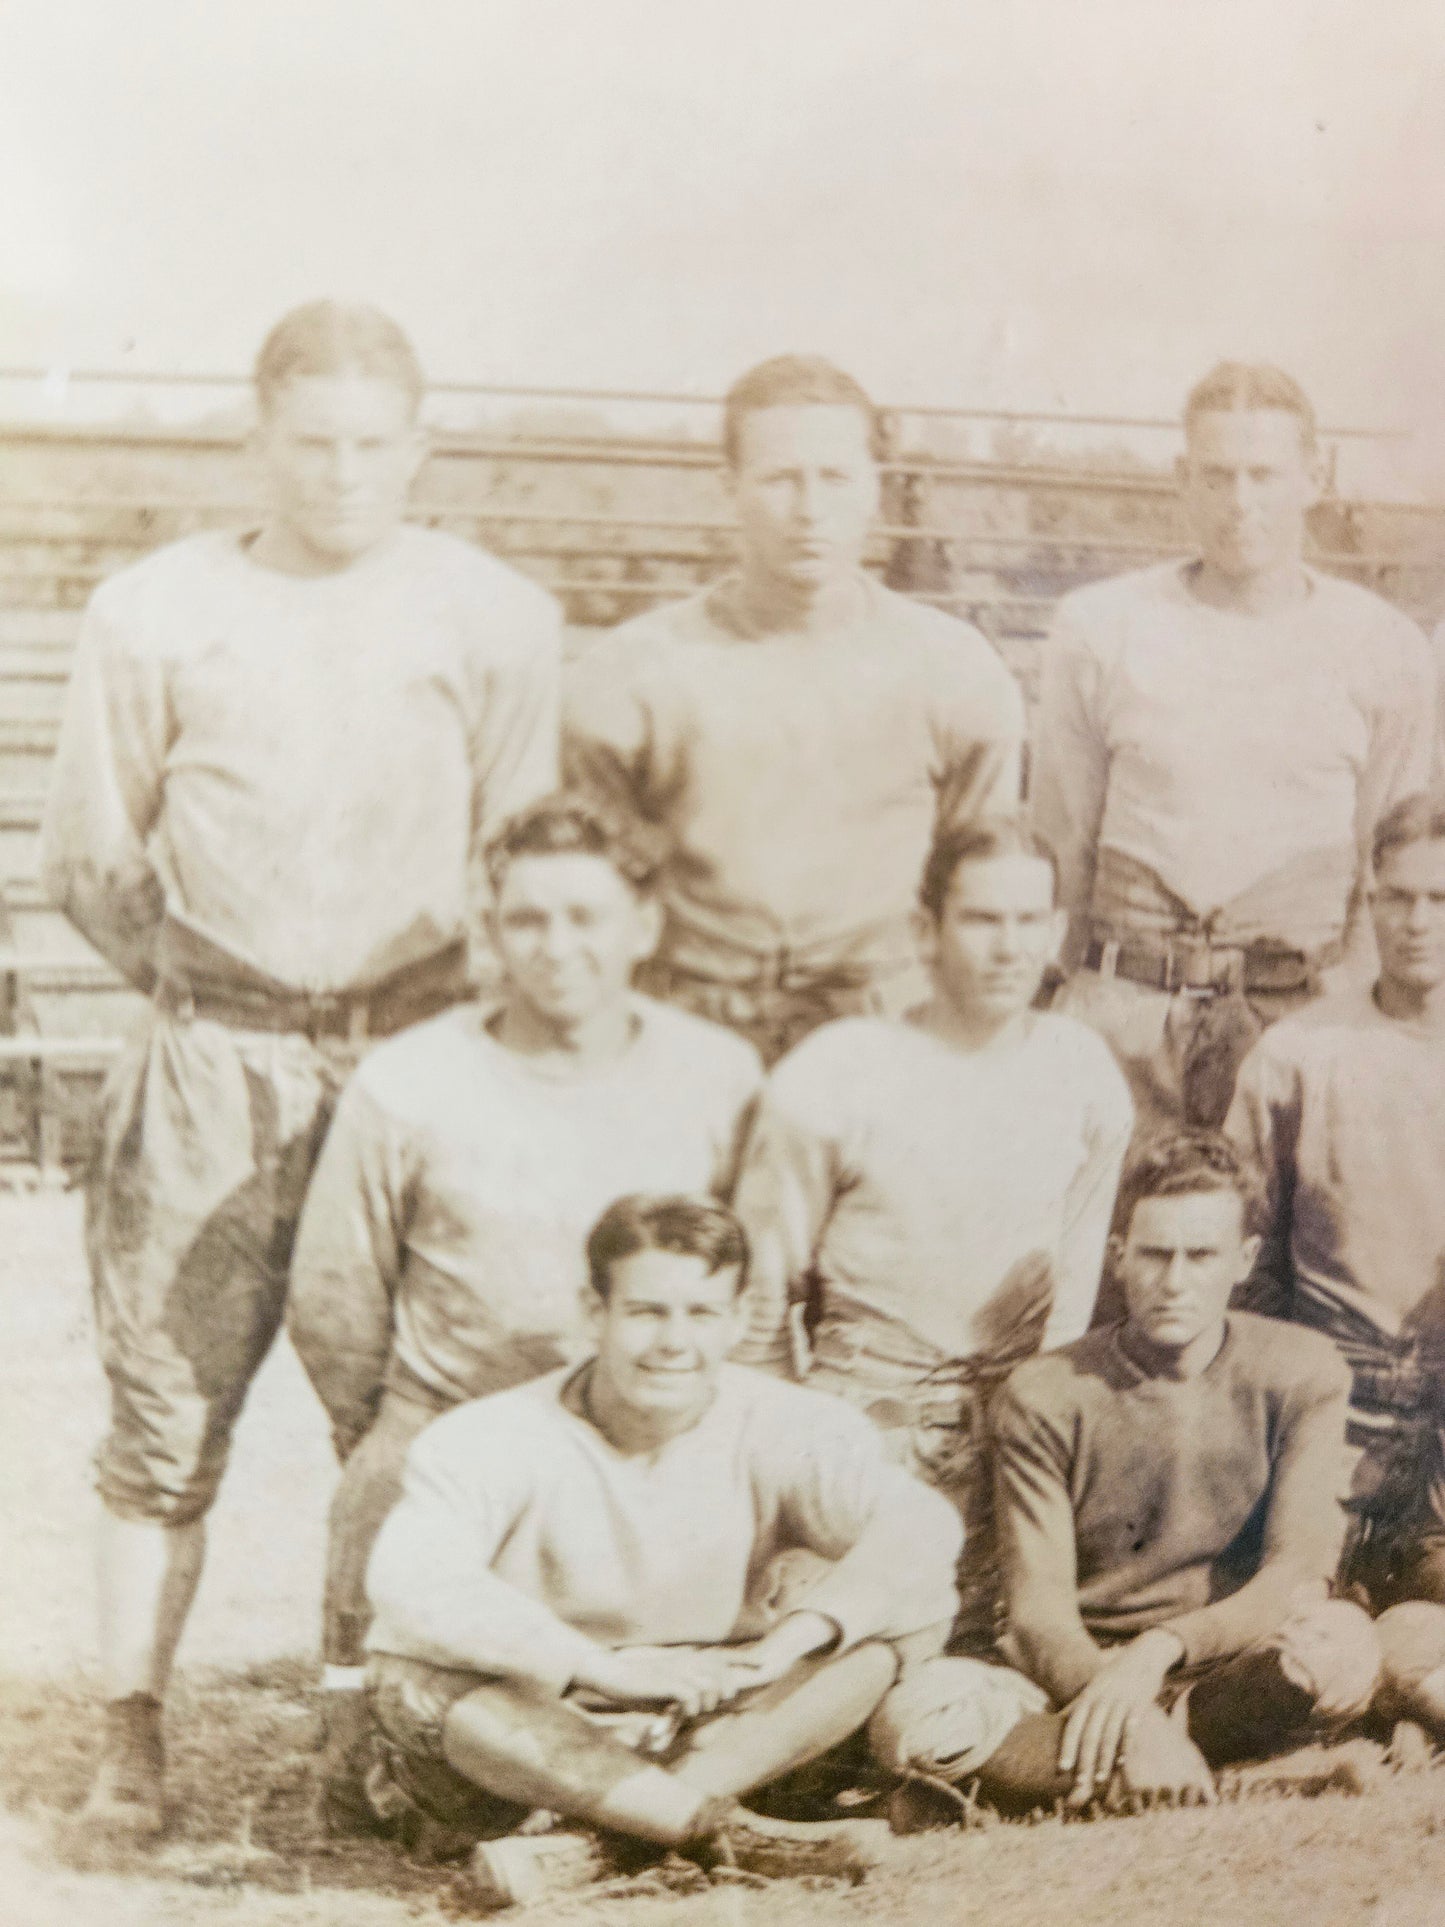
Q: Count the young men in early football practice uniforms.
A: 8